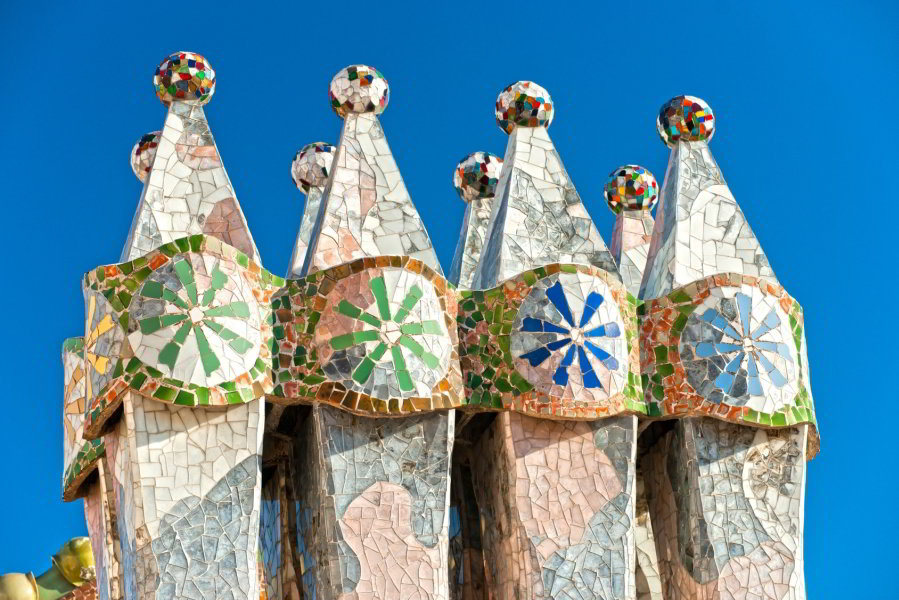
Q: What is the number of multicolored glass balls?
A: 8